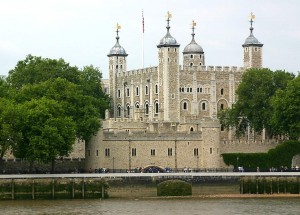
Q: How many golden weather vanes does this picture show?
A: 4